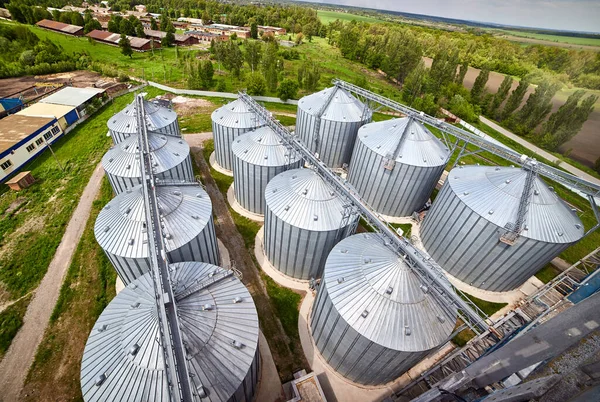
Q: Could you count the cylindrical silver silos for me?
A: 11